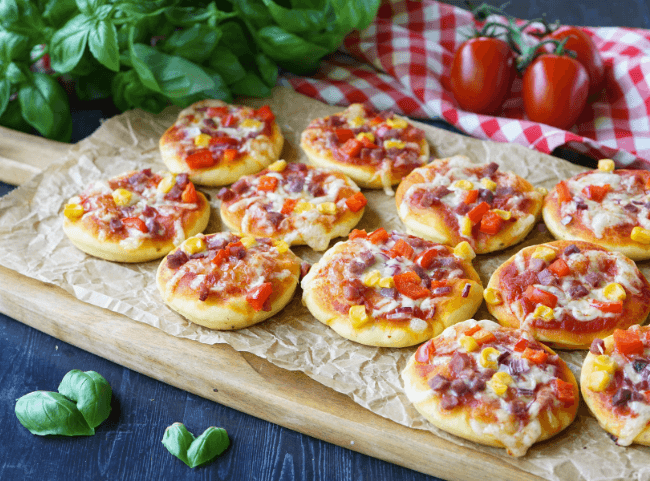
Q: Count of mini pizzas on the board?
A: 11